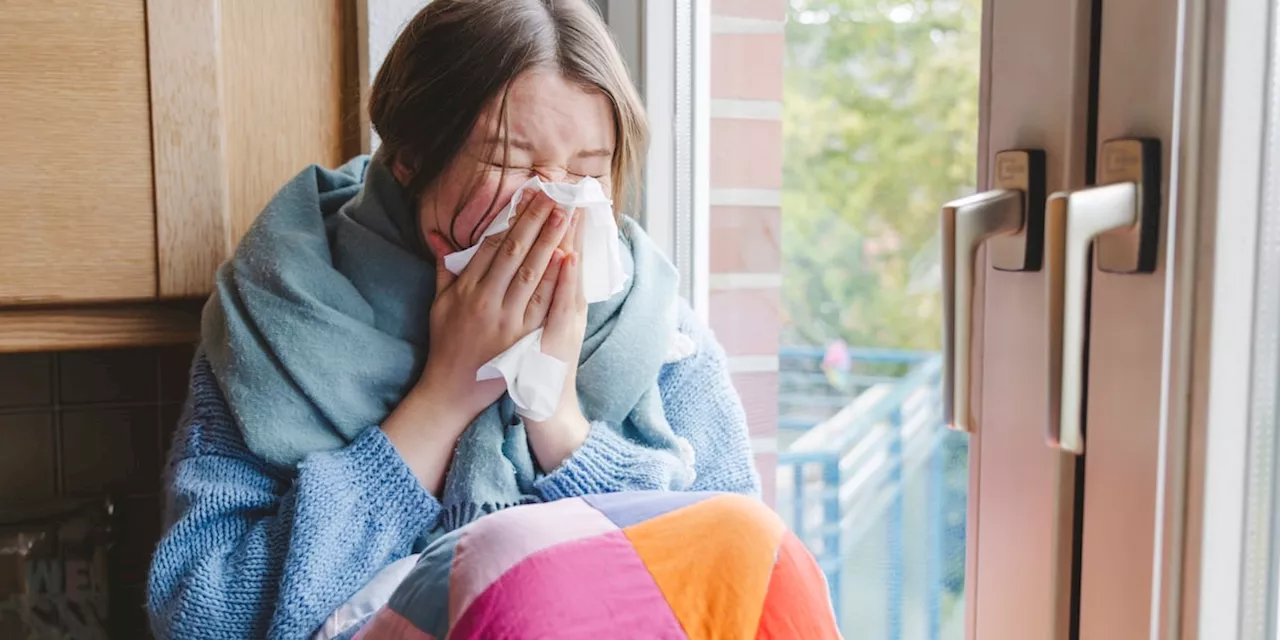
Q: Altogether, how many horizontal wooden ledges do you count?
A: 1